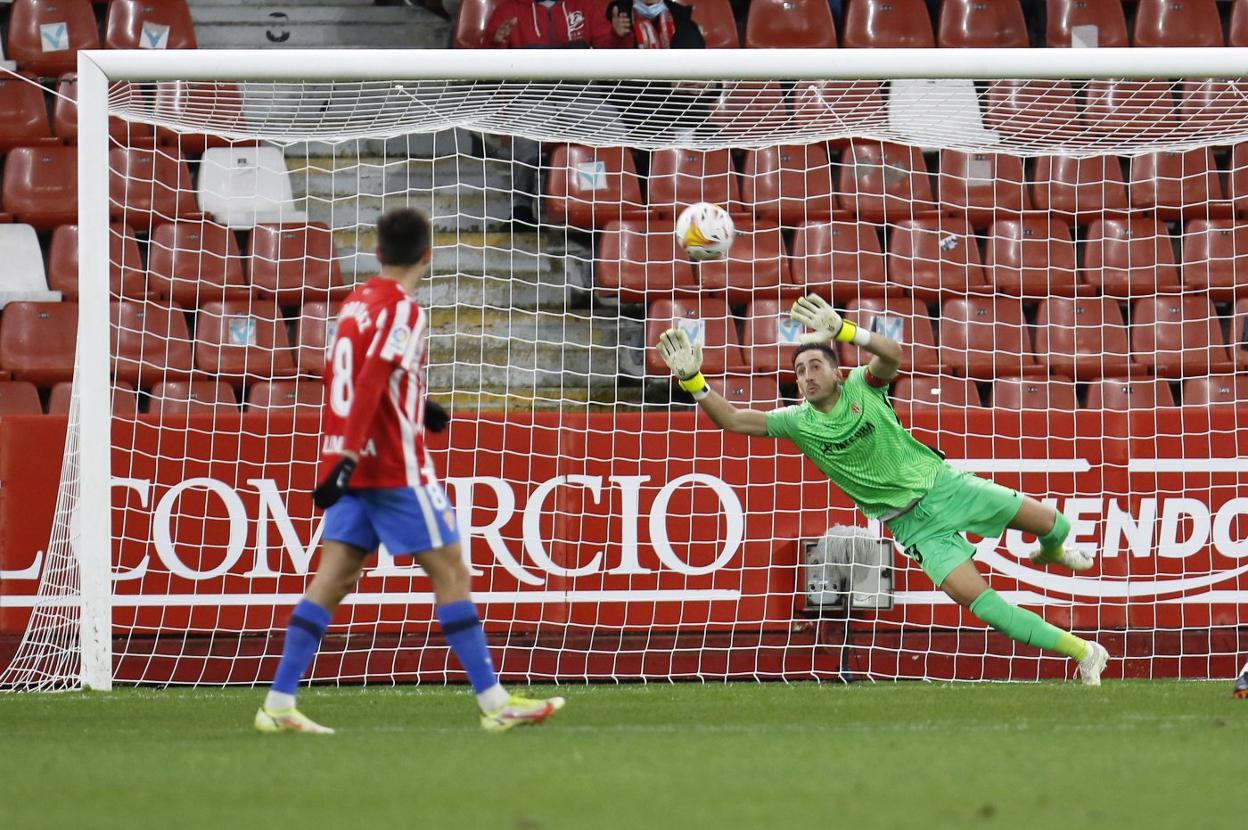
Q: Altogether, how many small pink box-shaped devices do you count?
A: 0